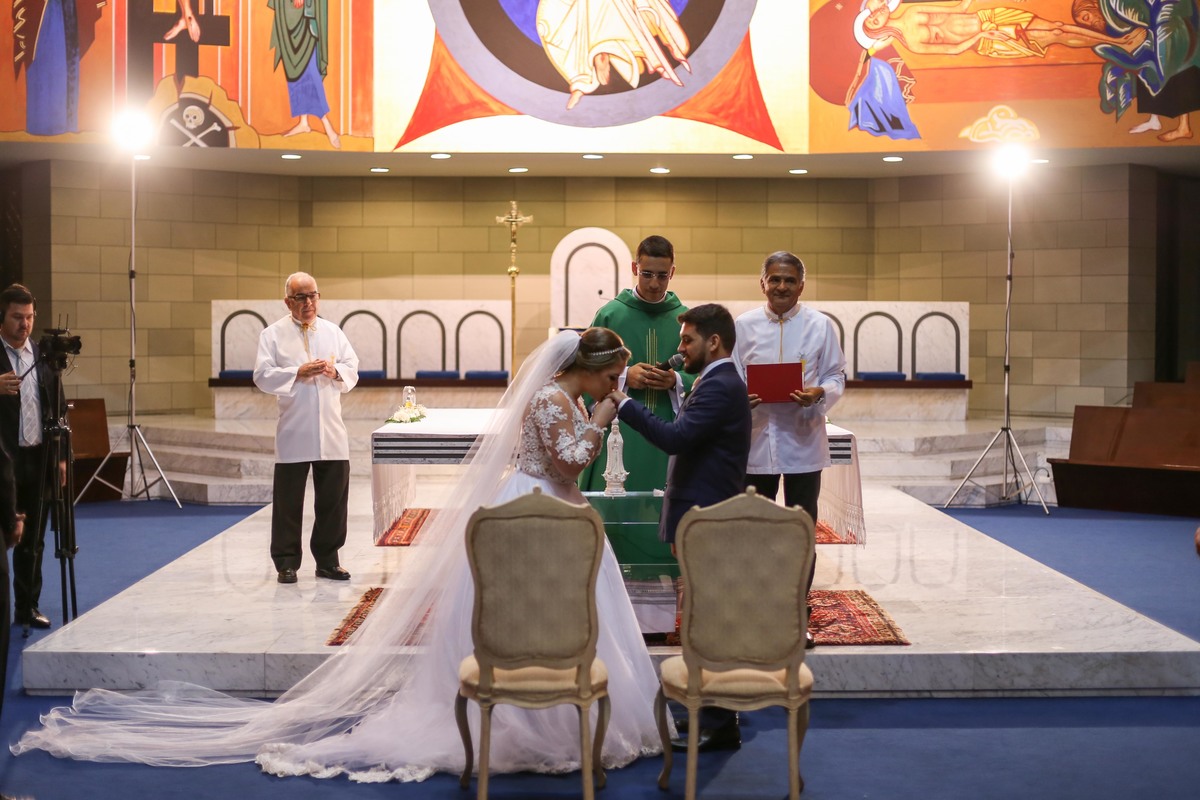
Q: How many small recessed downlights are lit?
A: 11